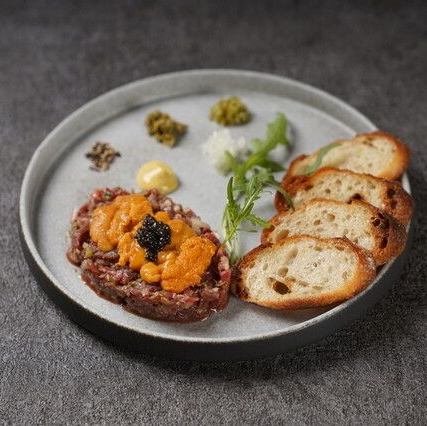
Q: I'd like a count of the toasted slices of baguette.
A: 4